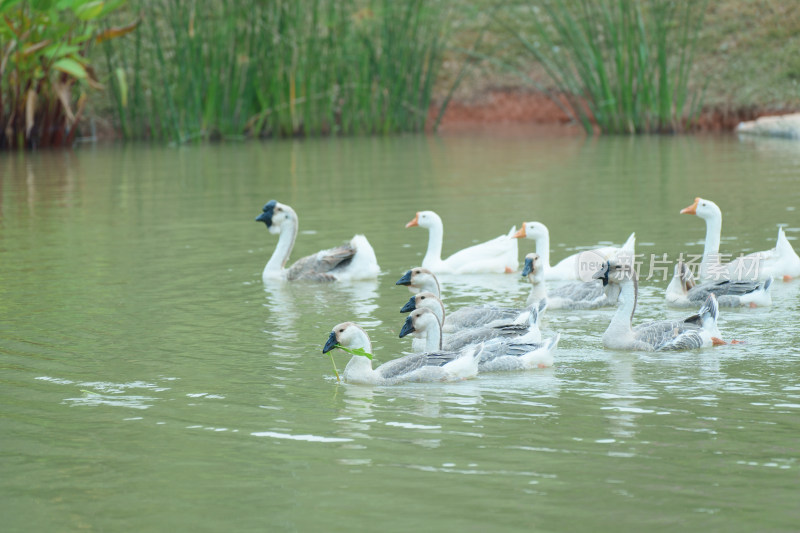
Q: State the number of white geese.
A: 3